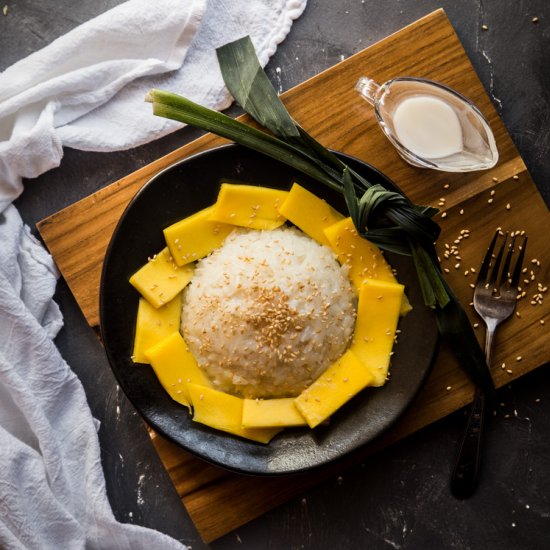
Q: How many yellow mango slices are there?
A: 11